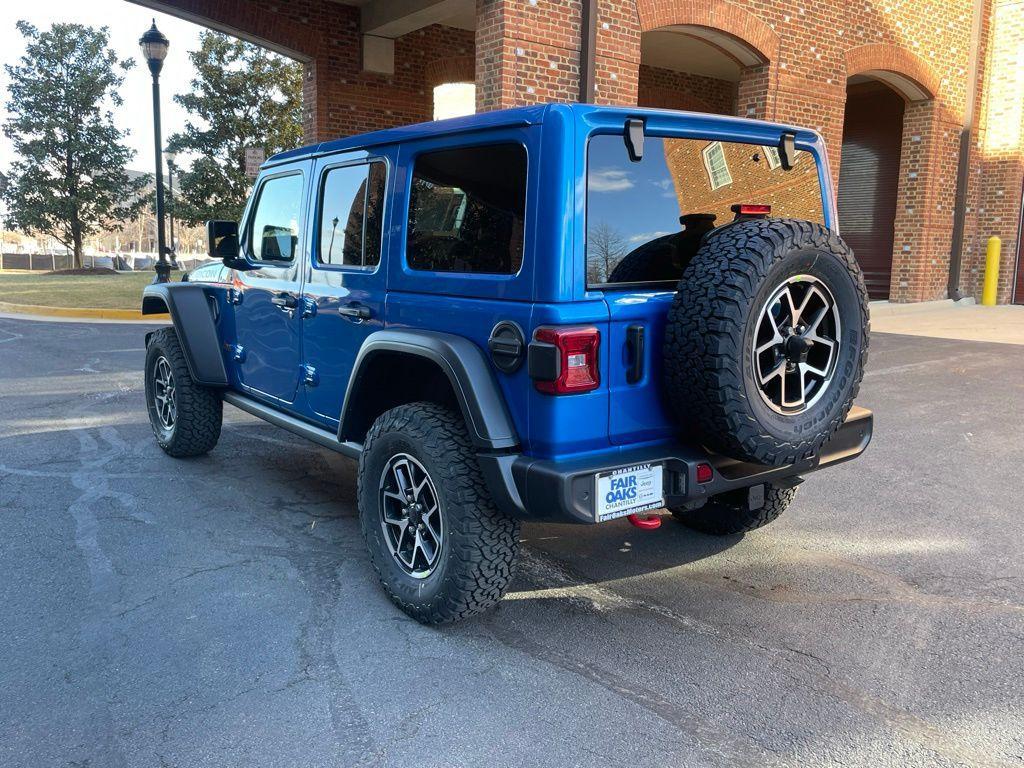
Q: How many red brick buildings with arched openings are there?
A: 1